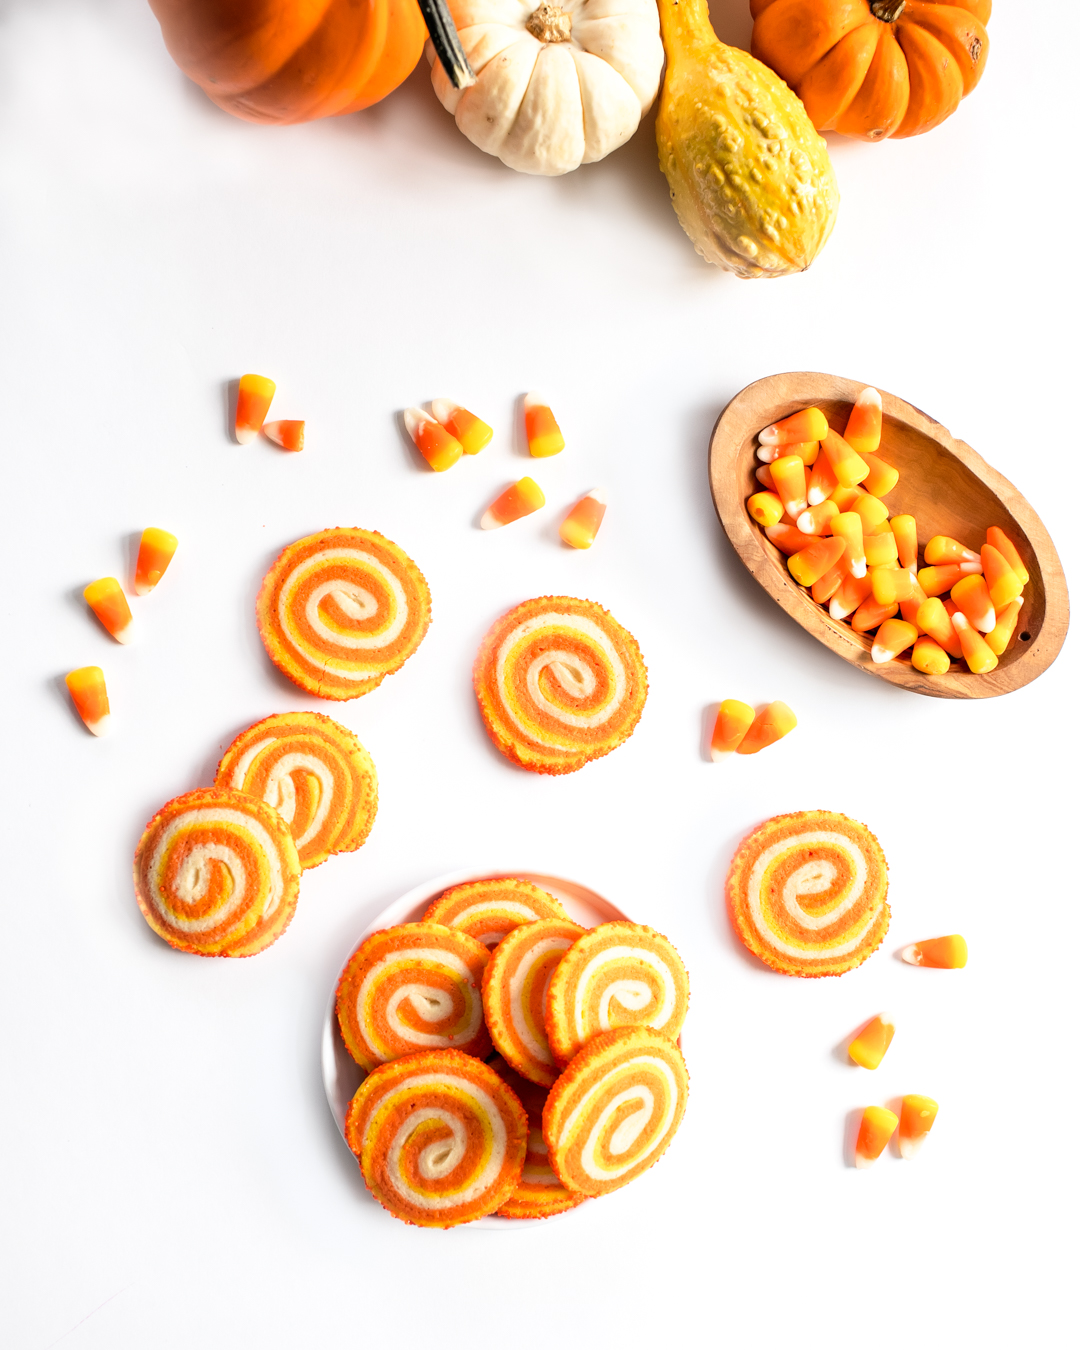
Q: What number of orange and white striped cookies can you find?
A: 12